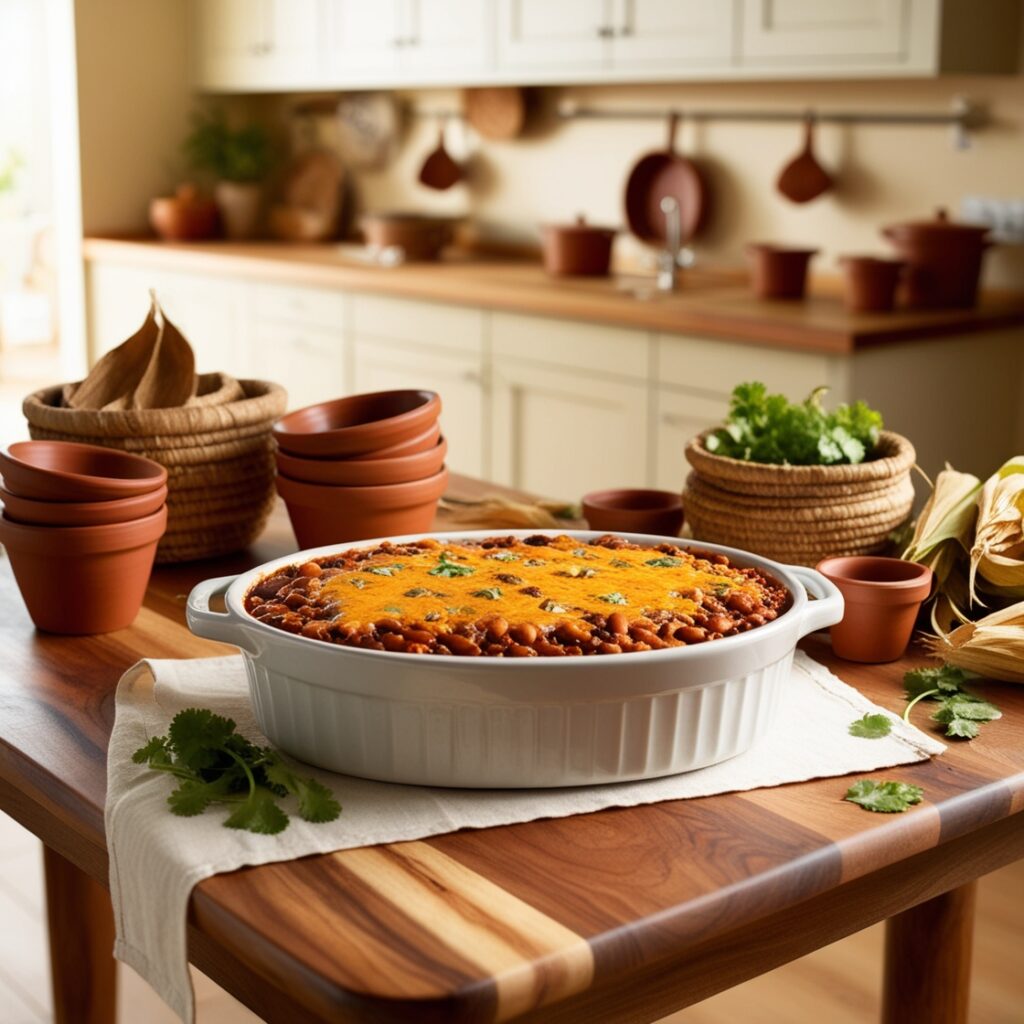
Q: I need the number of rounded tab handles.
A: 2